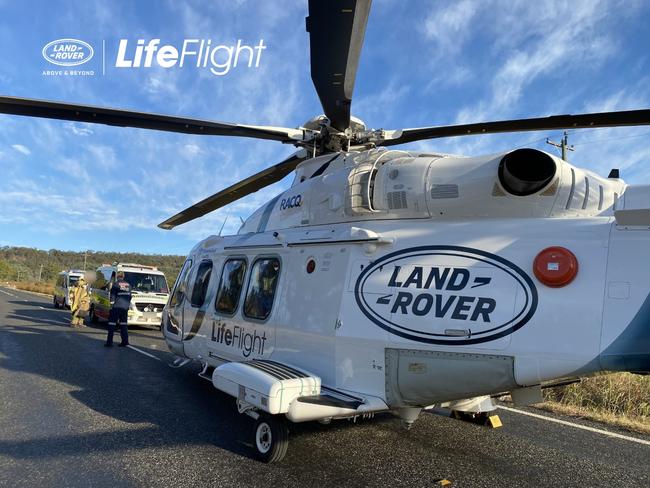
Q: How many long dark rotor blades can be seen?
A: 4